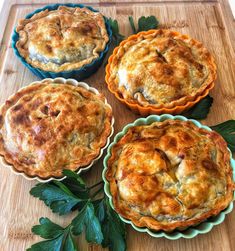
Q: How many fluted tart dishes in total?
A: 4